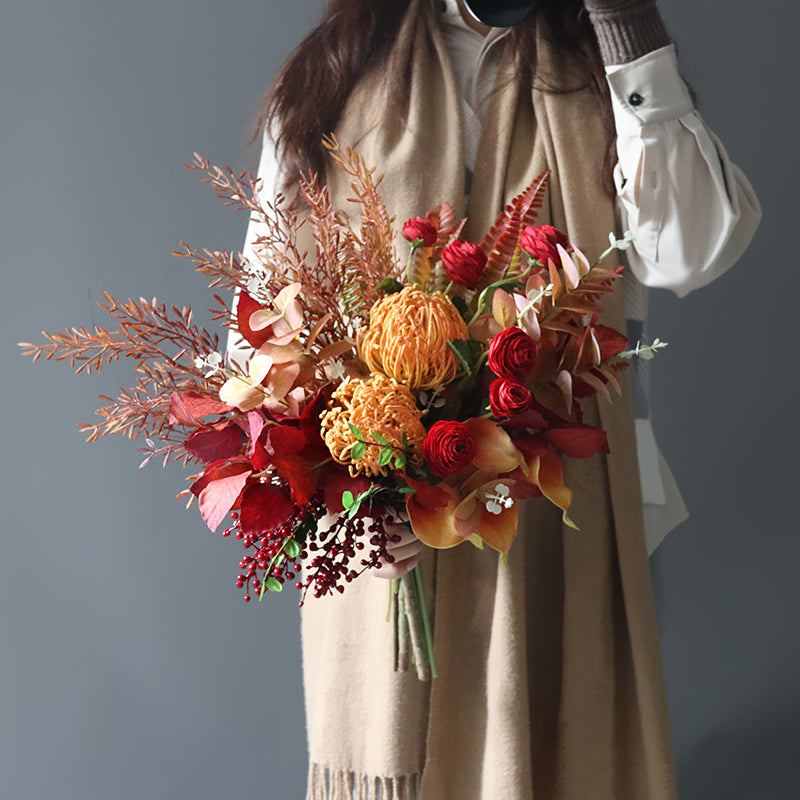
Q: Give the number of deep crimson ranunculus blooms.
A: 6